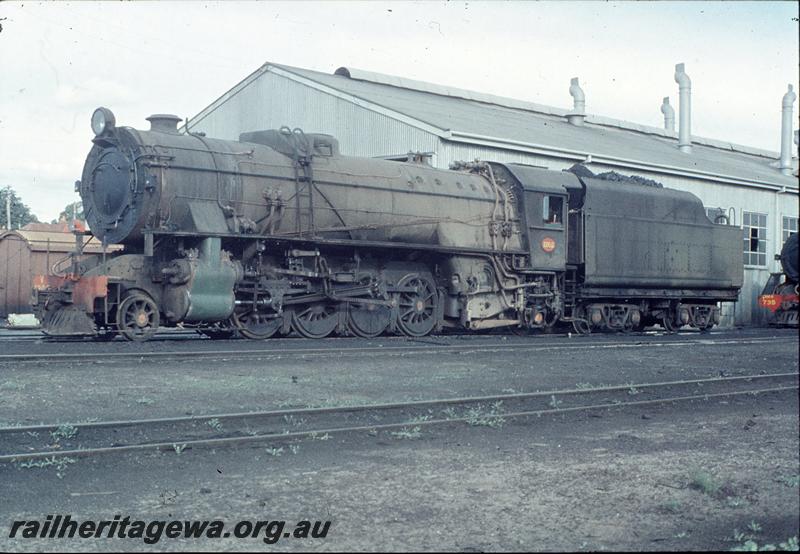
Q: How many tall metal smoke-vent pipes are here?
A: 4